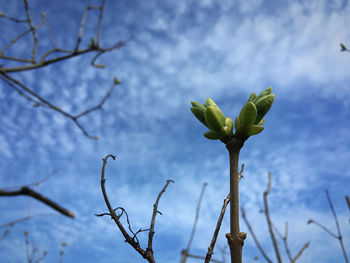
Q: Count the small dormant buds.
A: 2